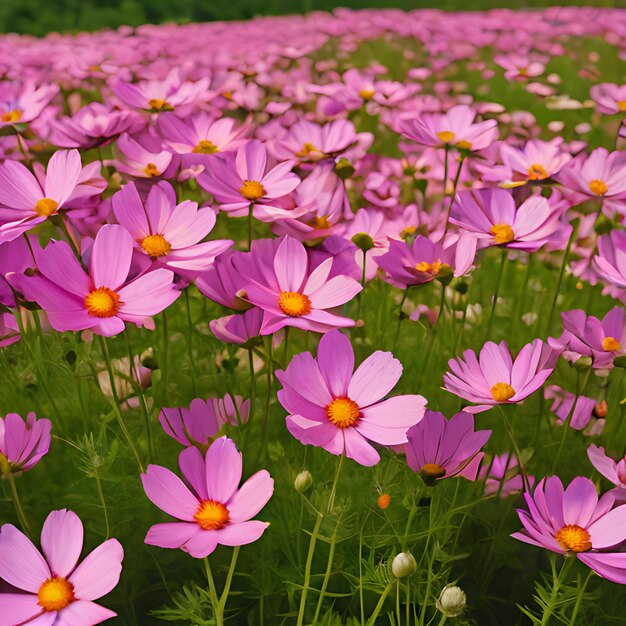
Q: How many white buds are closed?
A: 3